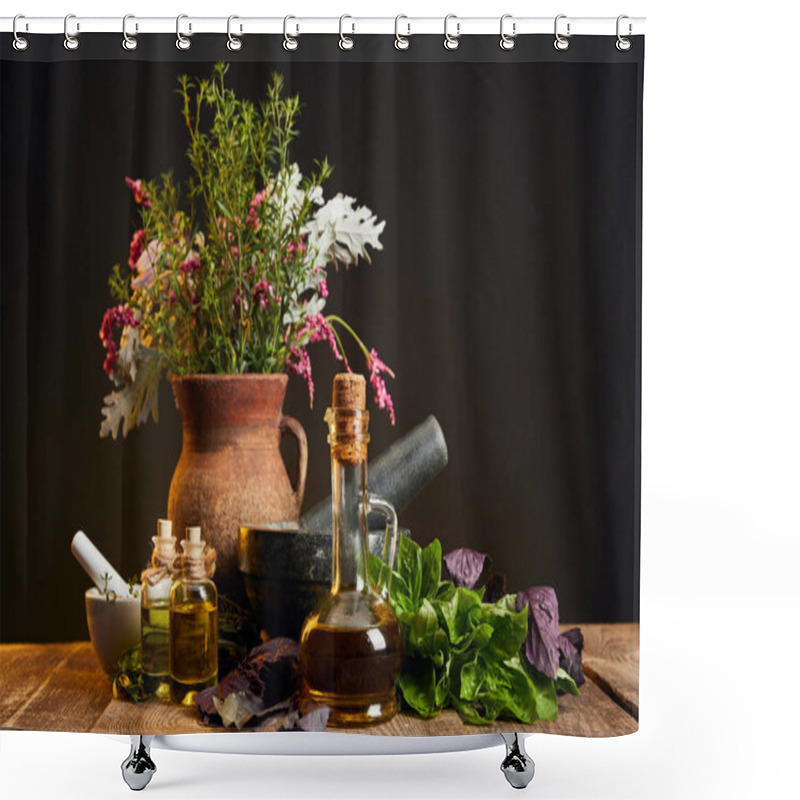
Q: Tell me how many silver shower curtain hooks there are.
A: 12